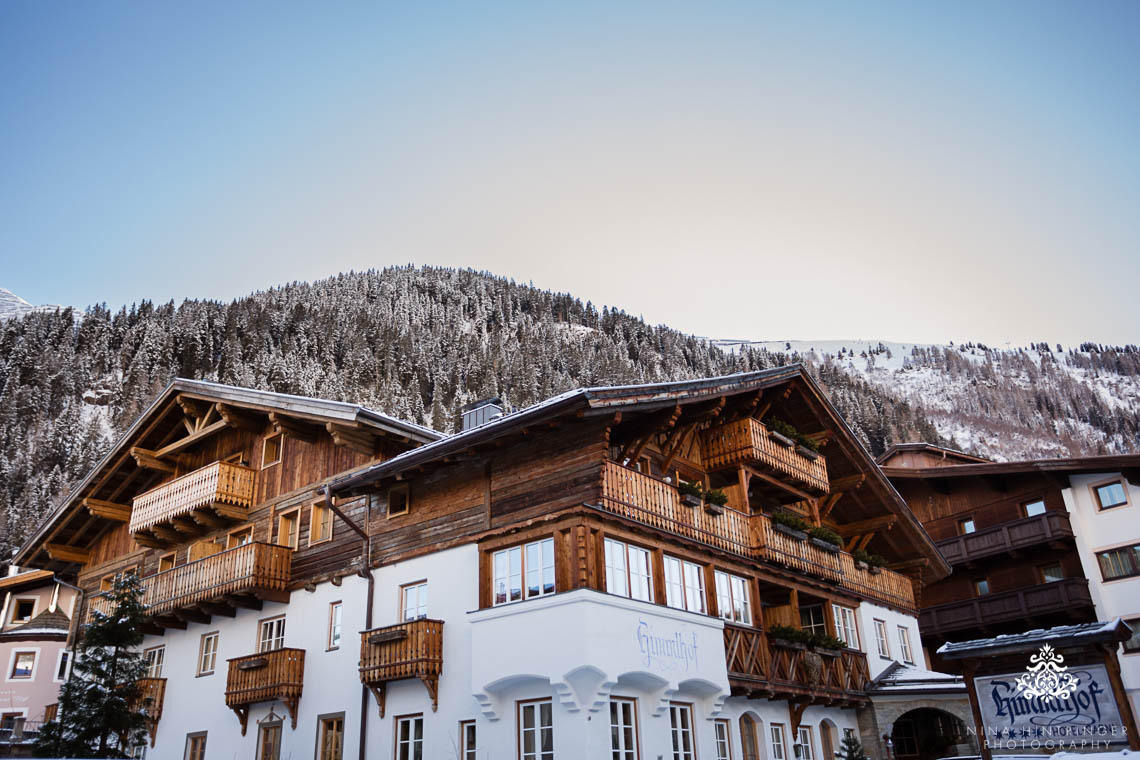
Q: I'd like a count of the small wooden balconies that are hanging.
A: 3